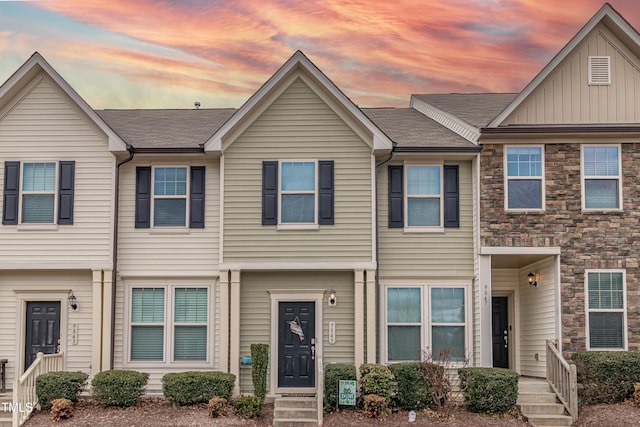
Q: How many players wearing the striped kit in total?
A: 0